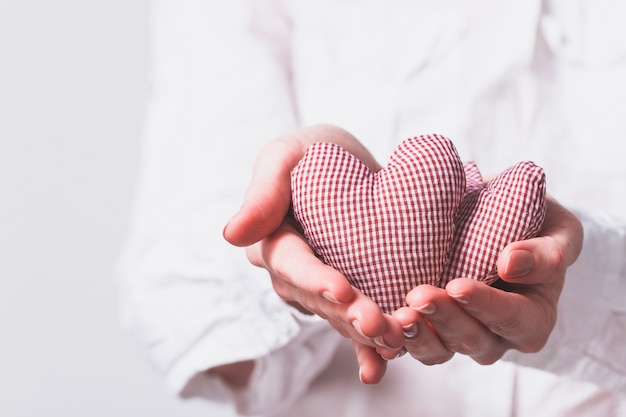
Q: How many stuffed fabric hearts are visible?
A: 2